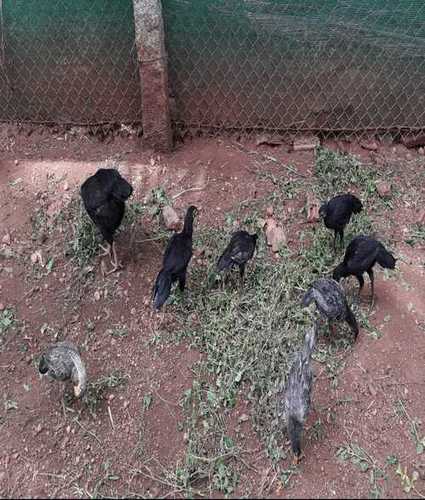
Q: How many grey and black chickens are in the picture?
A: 8